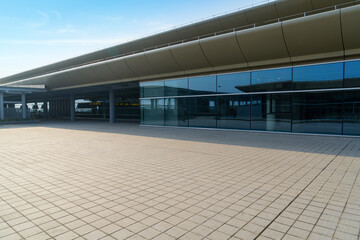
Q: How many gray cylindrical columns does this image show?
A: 4